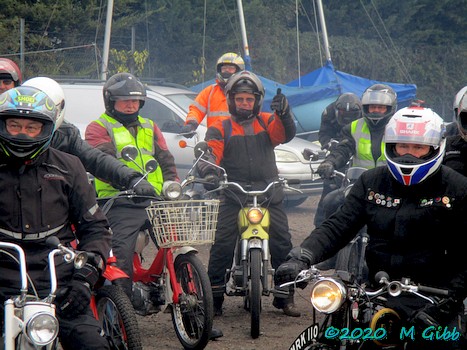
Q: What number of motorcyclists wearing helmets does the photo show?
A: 10